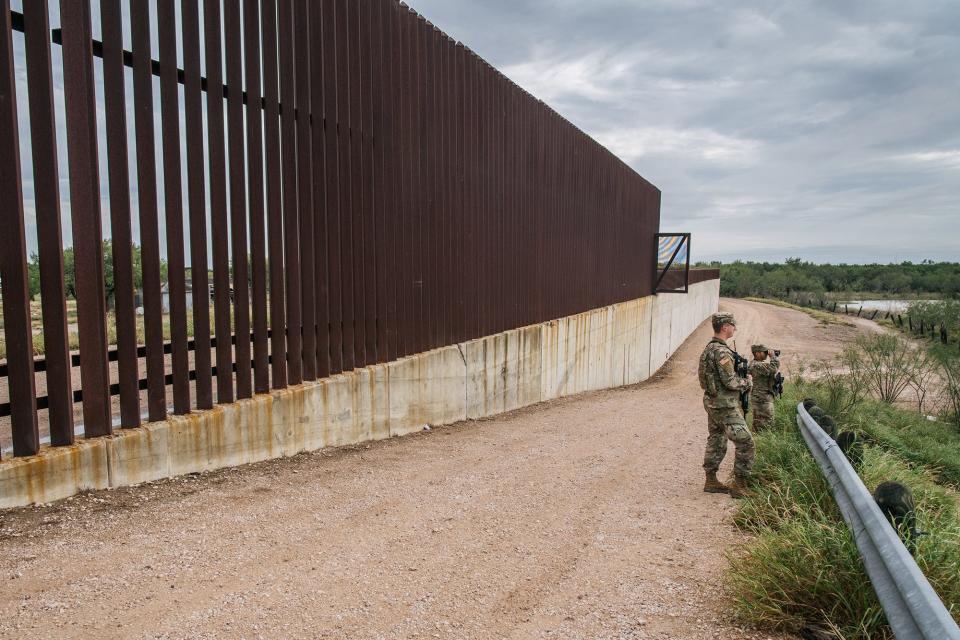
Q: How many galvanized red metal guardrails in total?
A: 0